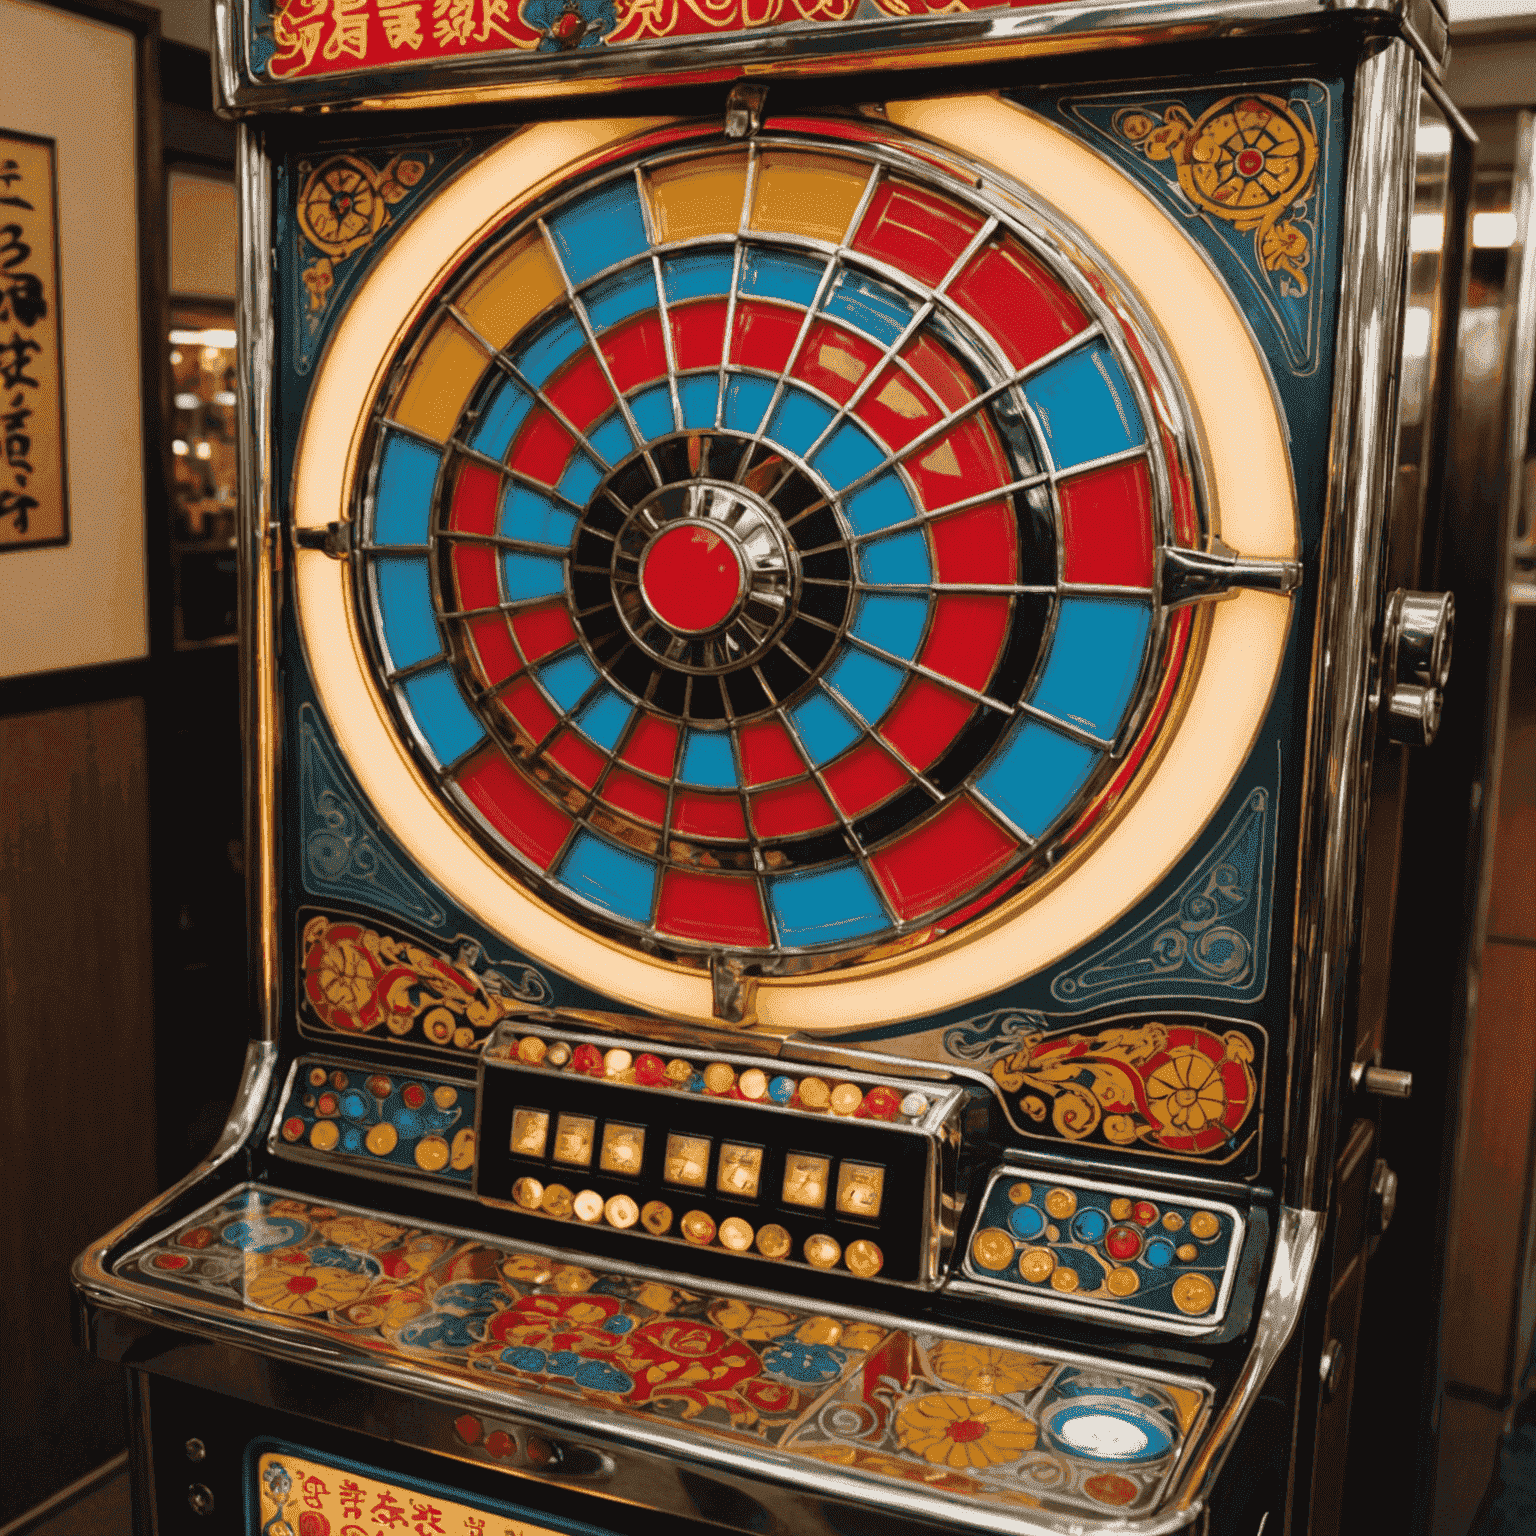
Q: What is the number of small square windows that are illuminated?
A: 7